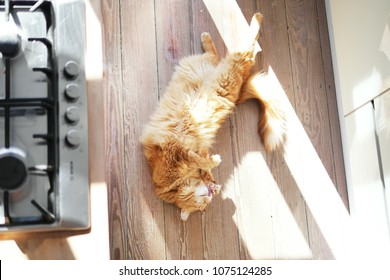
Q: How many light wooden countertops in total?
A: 1